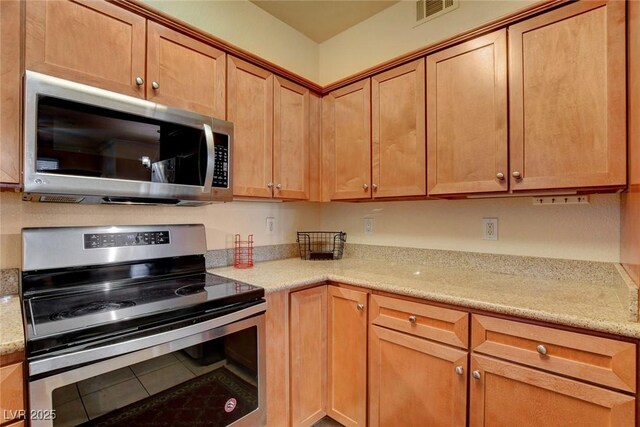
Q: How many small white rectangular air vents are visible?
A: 1